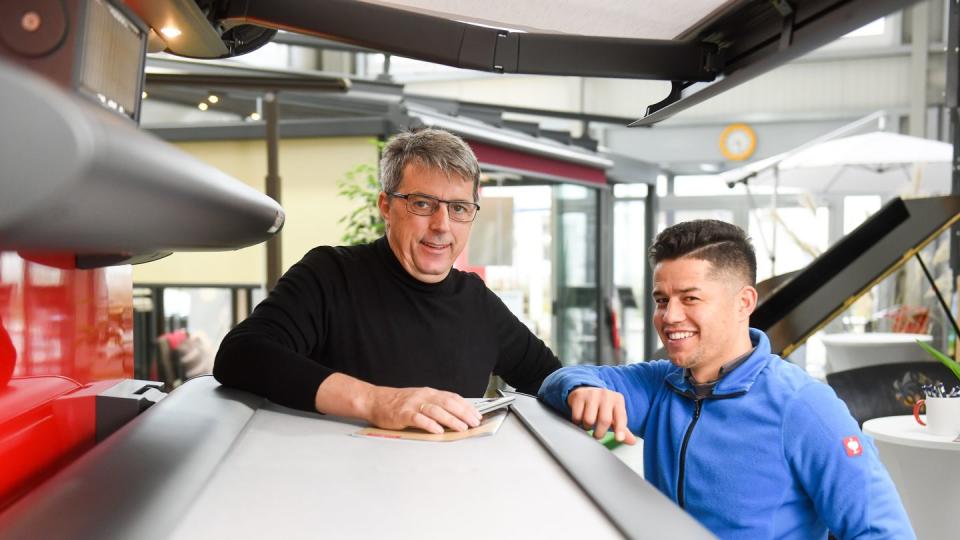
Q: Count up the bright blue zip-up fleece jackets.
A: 1